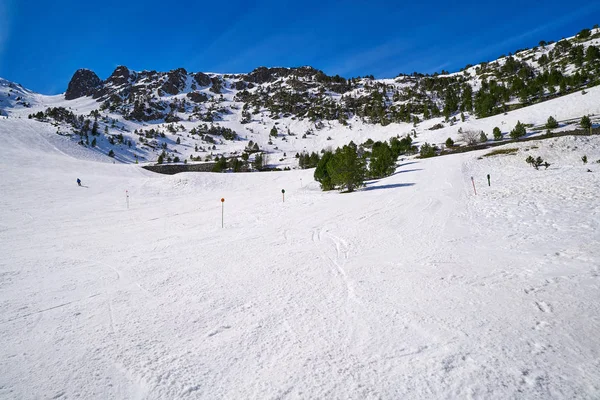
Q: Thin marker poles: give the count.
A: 5